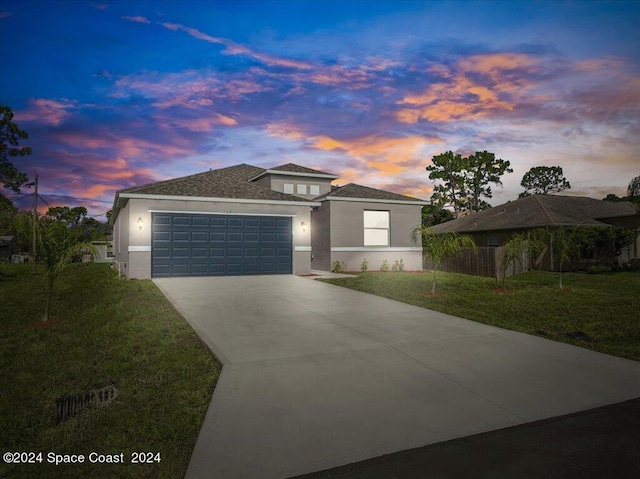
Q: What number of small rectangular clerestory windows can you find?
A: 3